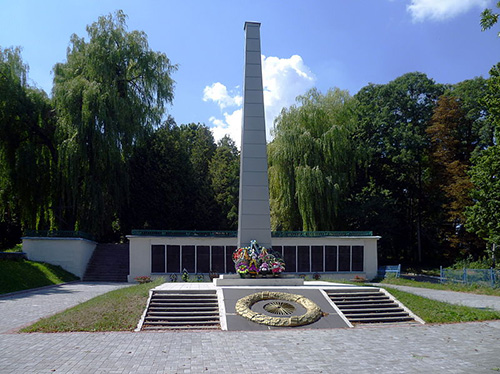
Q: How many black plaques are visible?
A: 13